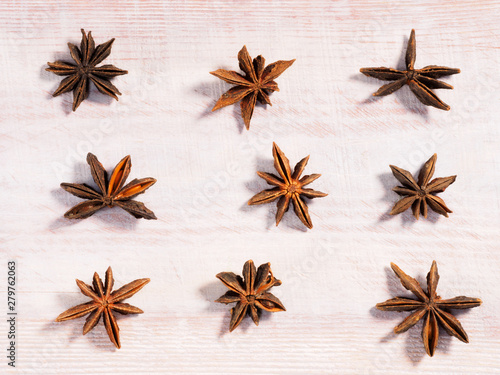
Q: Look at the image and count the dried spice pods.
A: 9